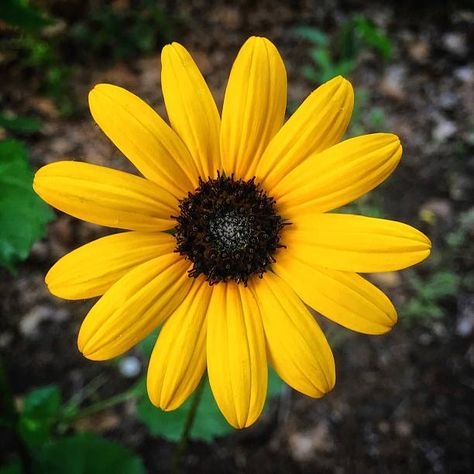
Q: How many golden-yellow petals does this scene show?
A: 13